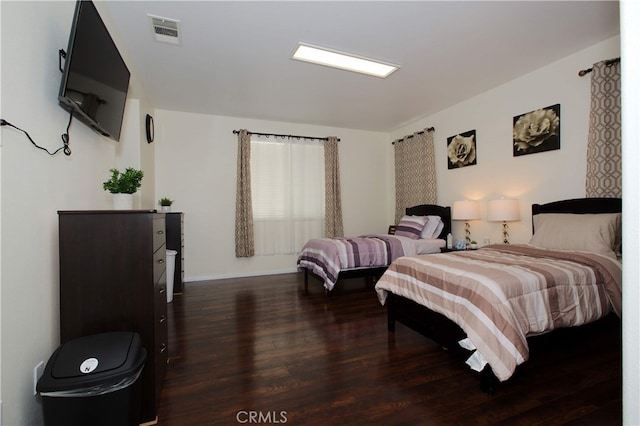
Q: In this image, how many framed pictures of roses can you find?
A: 2